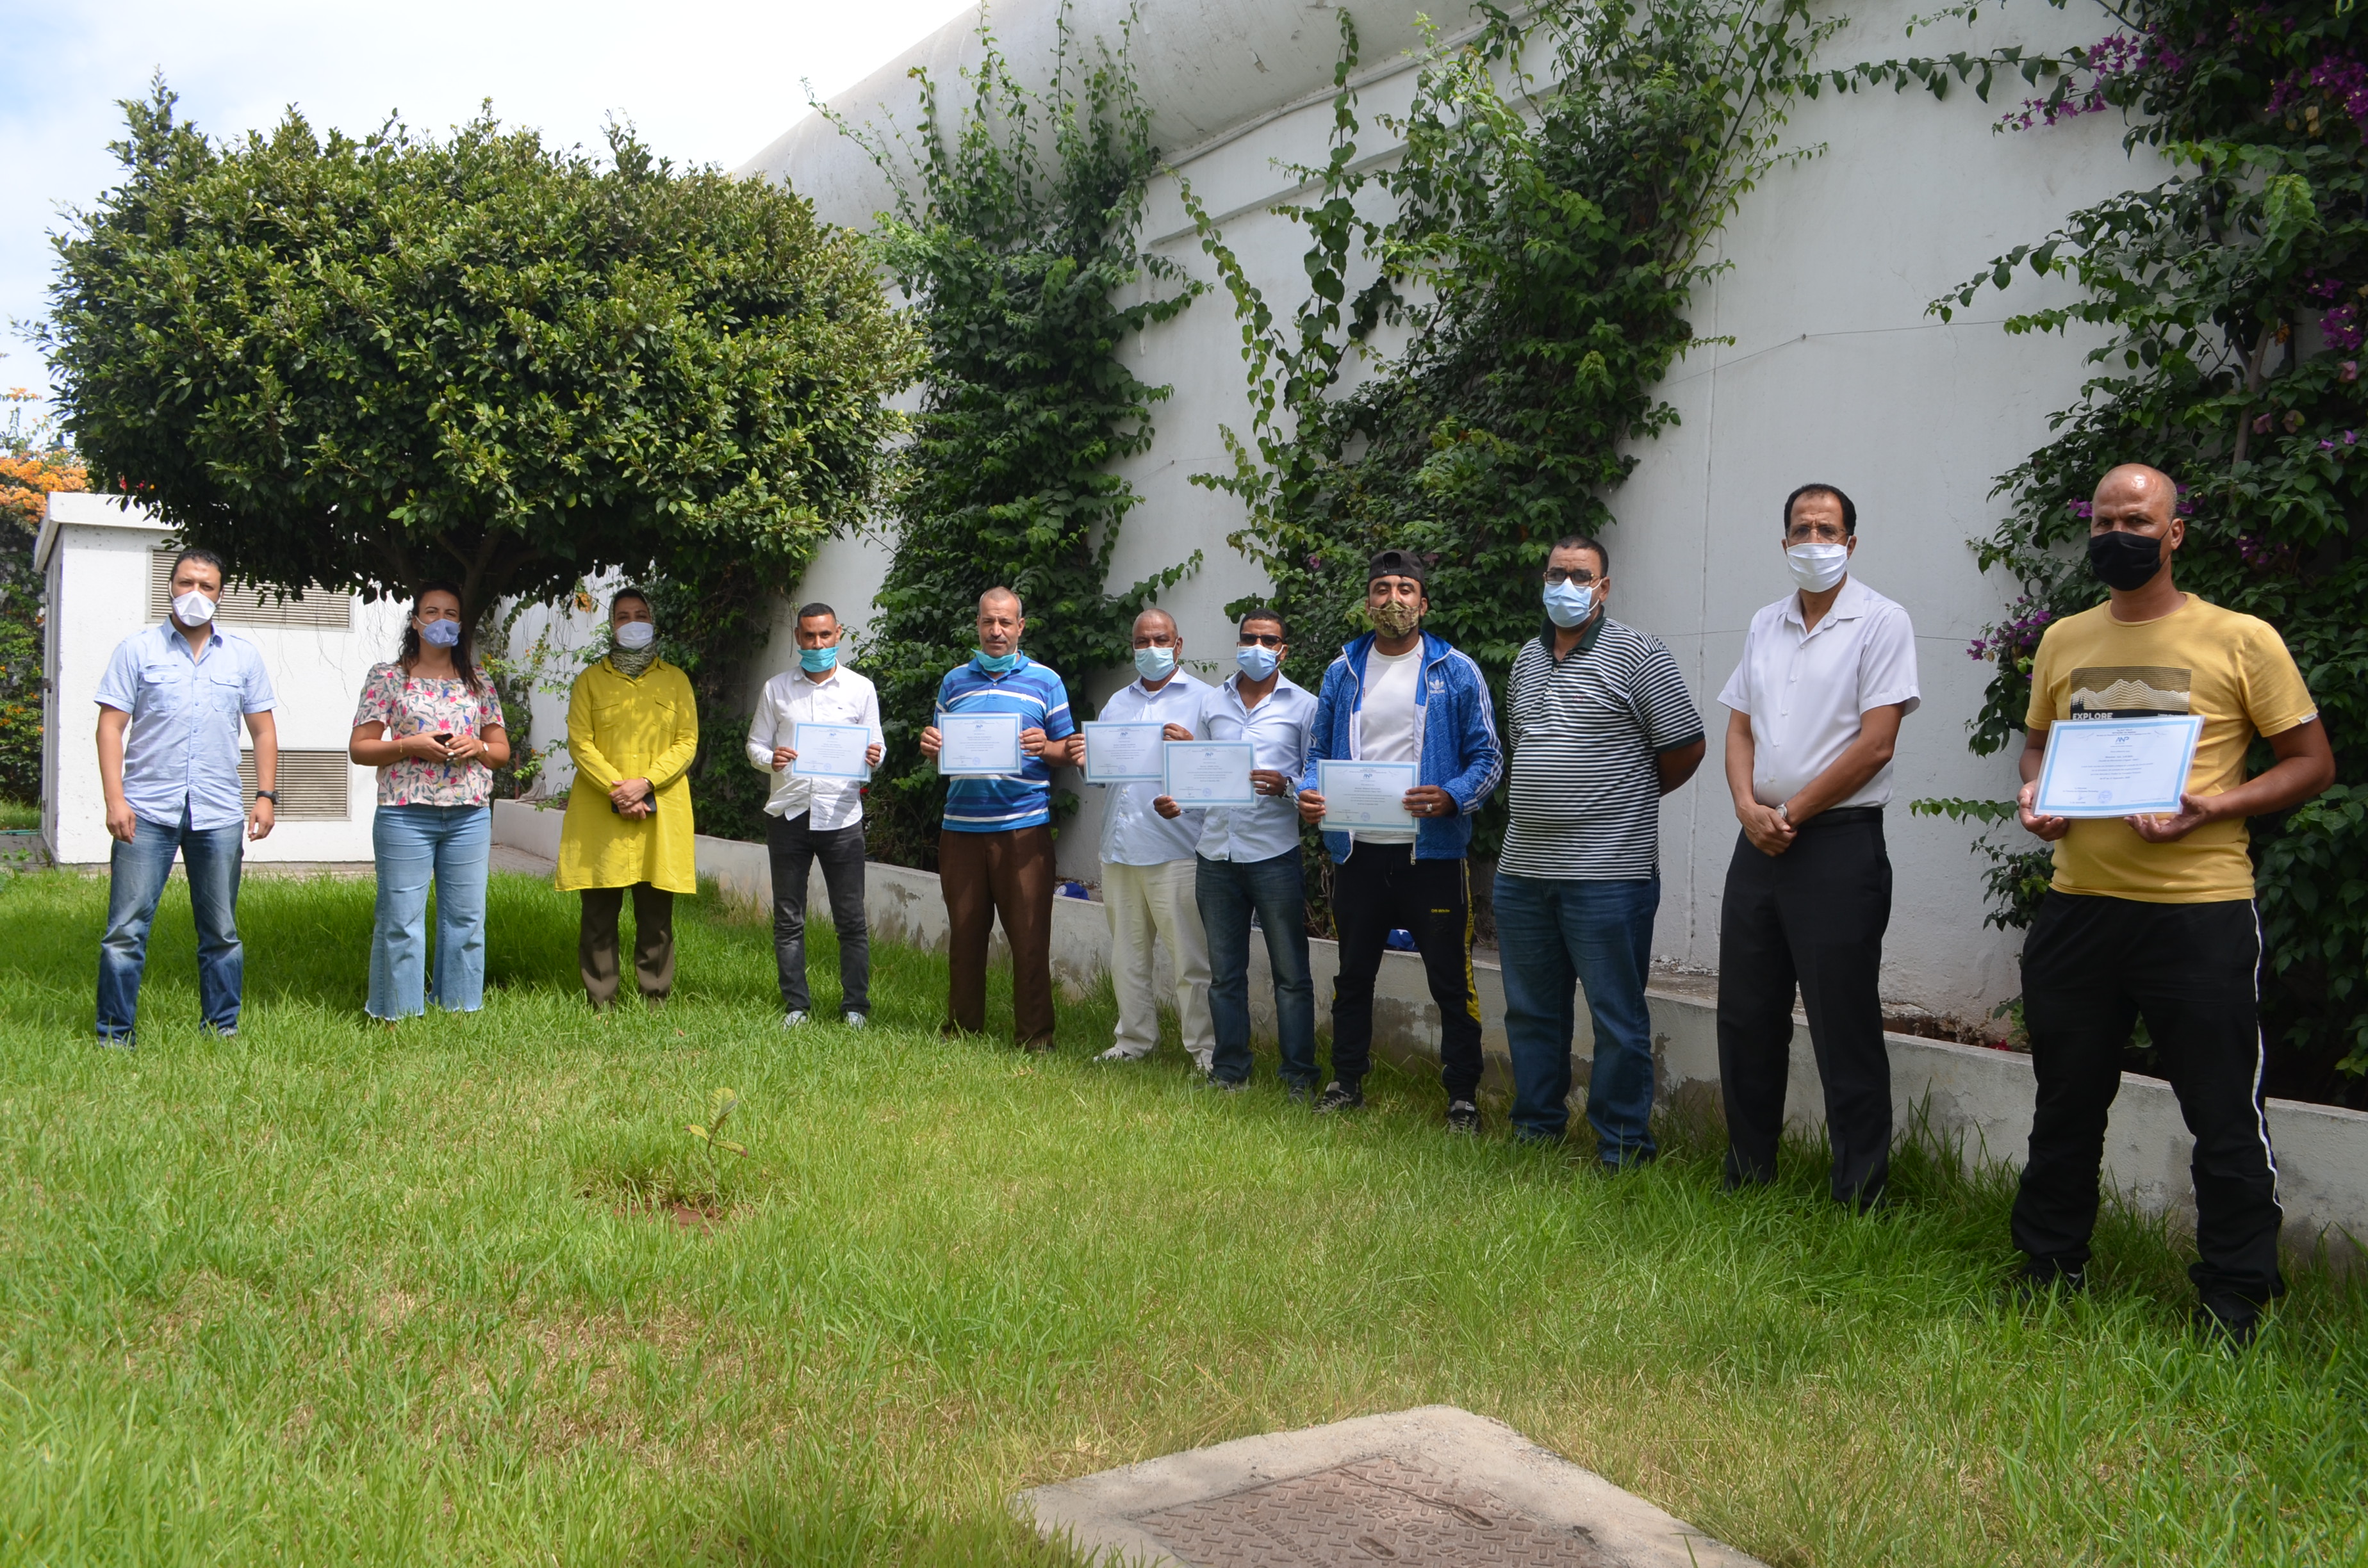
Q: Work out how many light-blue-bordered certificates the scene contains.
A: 6